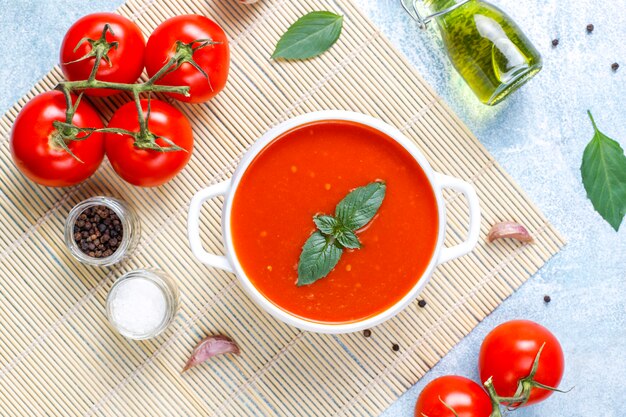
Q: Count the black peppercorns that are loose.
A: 7